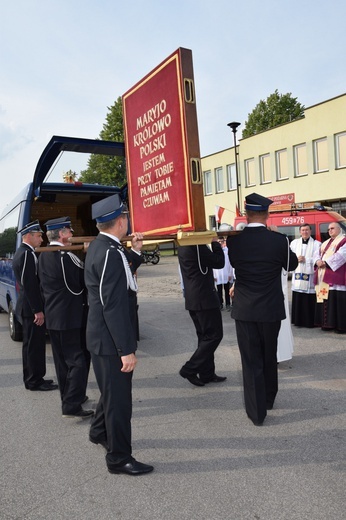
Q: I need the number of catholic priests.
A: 2